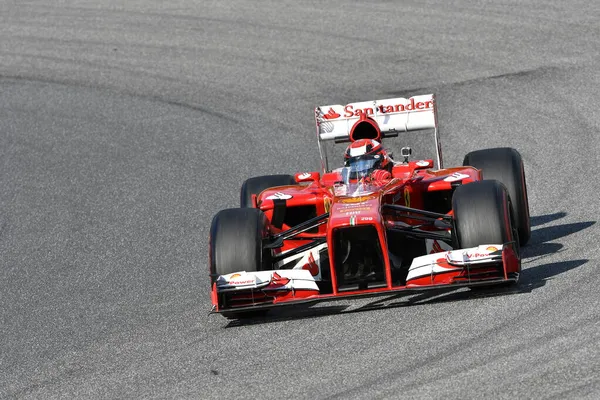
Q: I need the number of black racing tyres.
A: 4